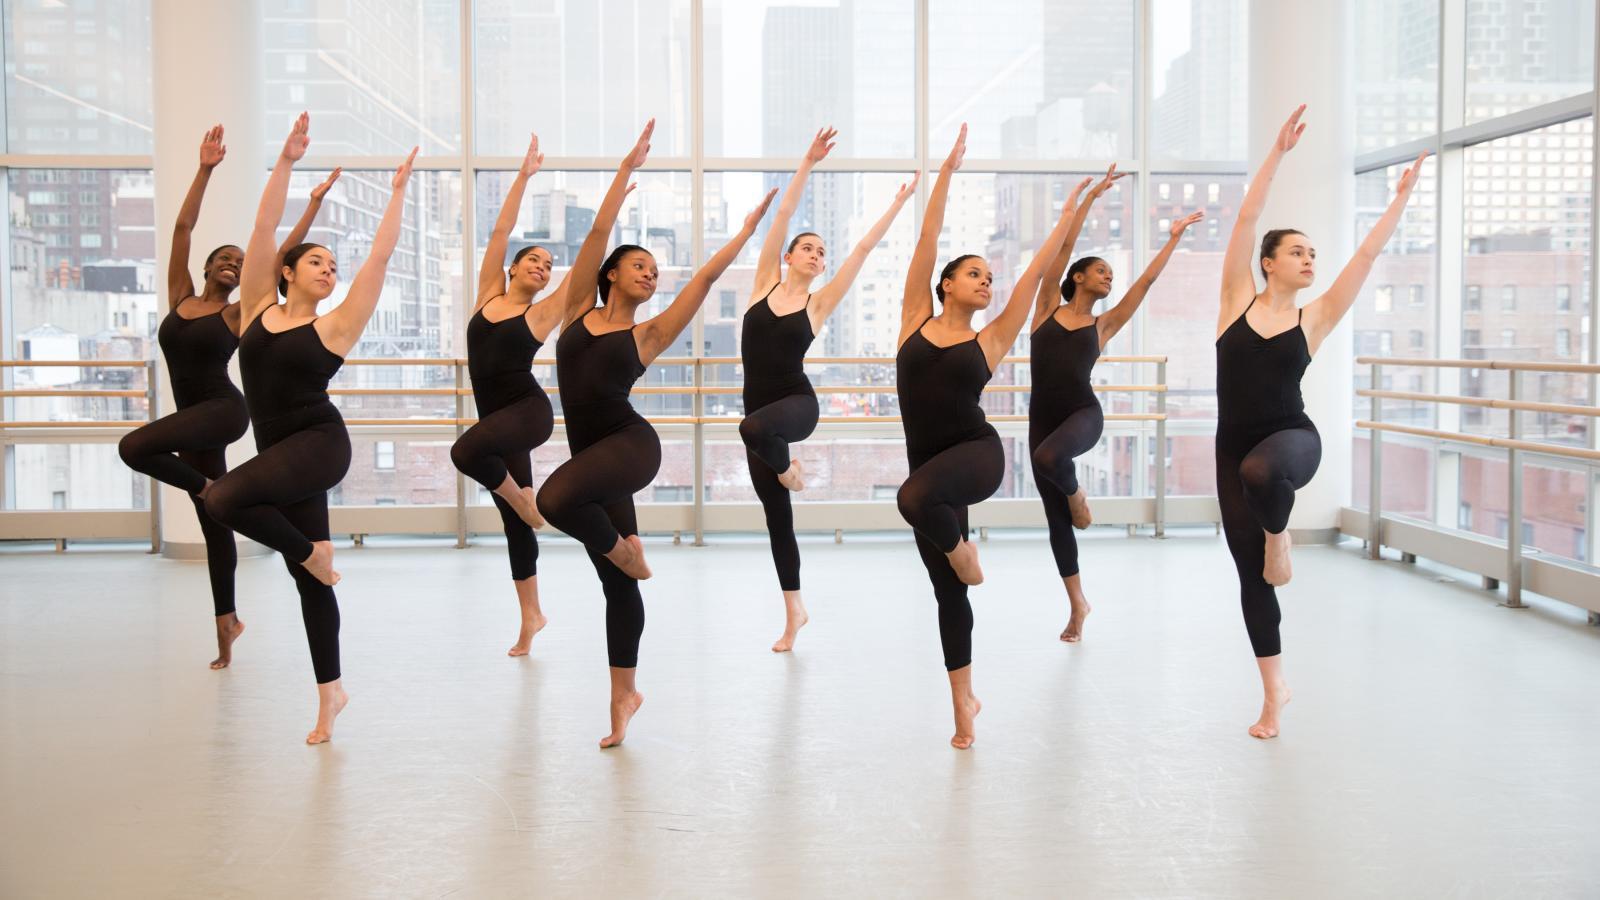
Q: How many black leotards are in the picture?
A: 8